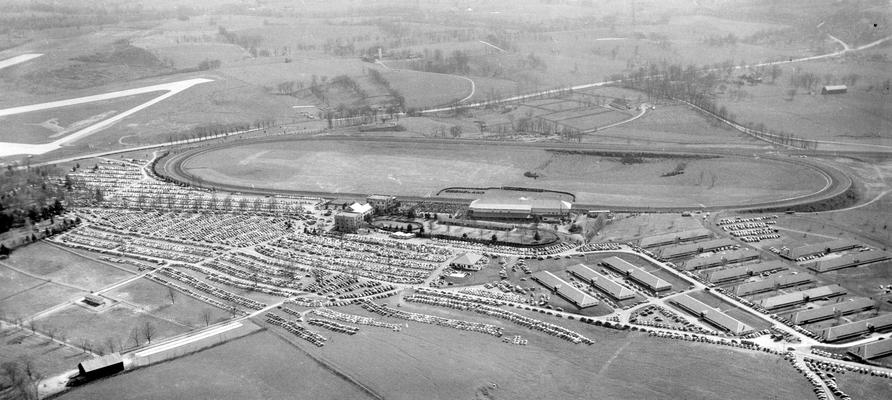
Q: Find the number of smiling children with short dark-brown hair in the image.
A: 0